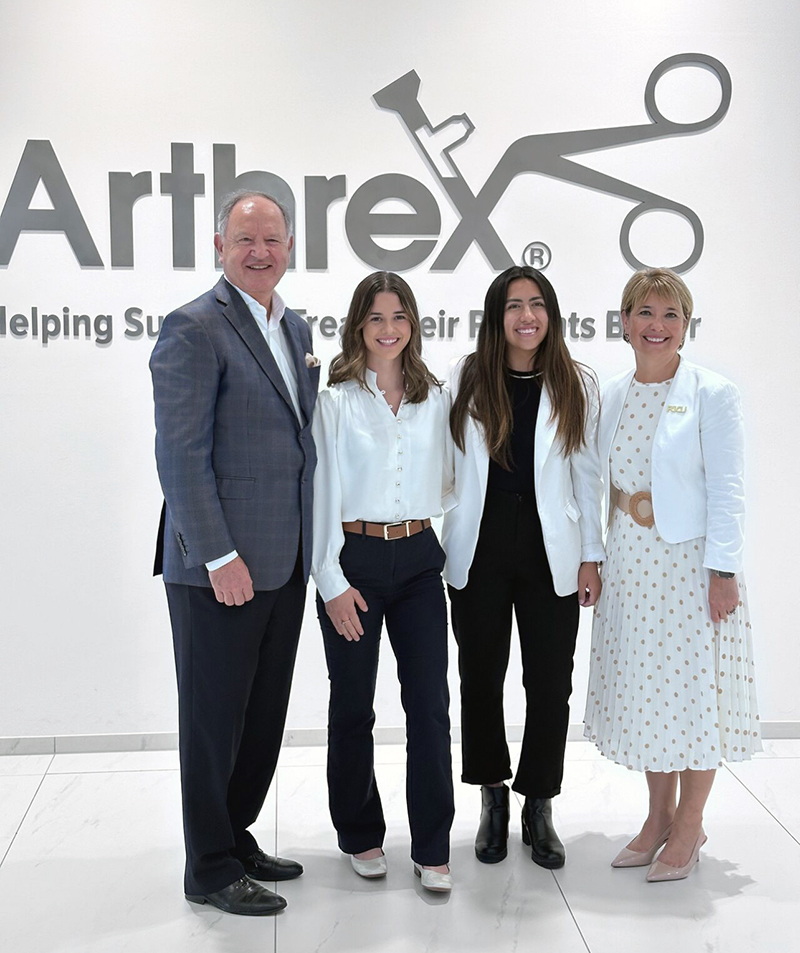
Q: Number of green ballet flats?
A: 0